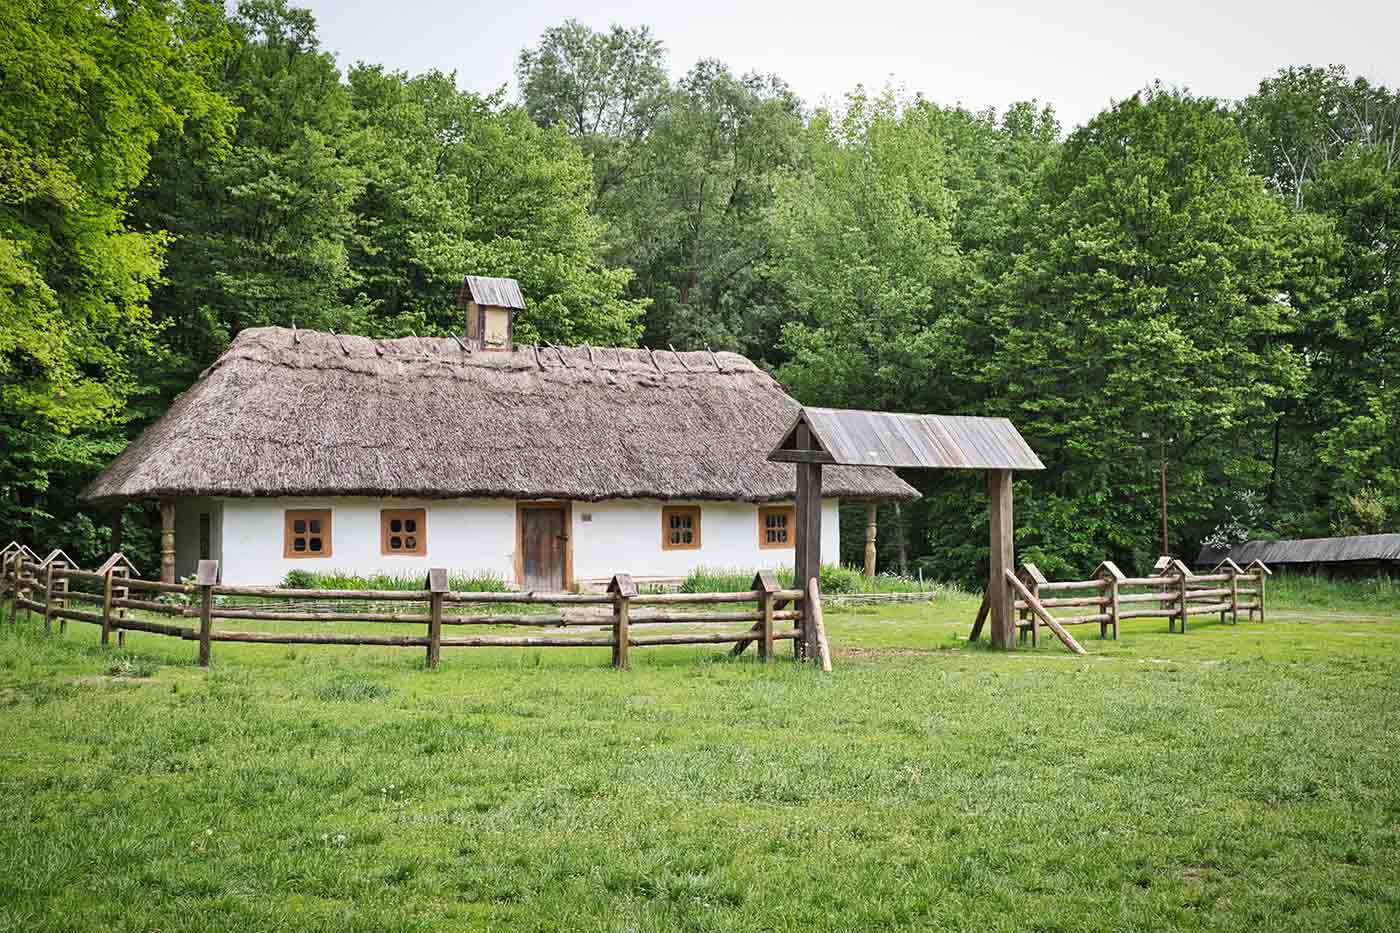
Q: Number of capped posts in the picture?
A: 14